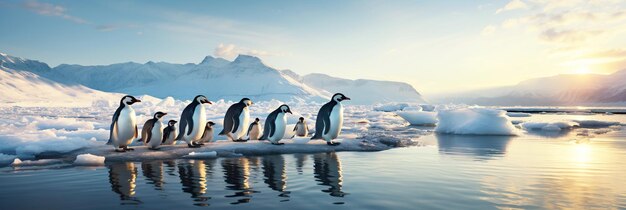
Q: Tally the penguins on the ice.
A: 10